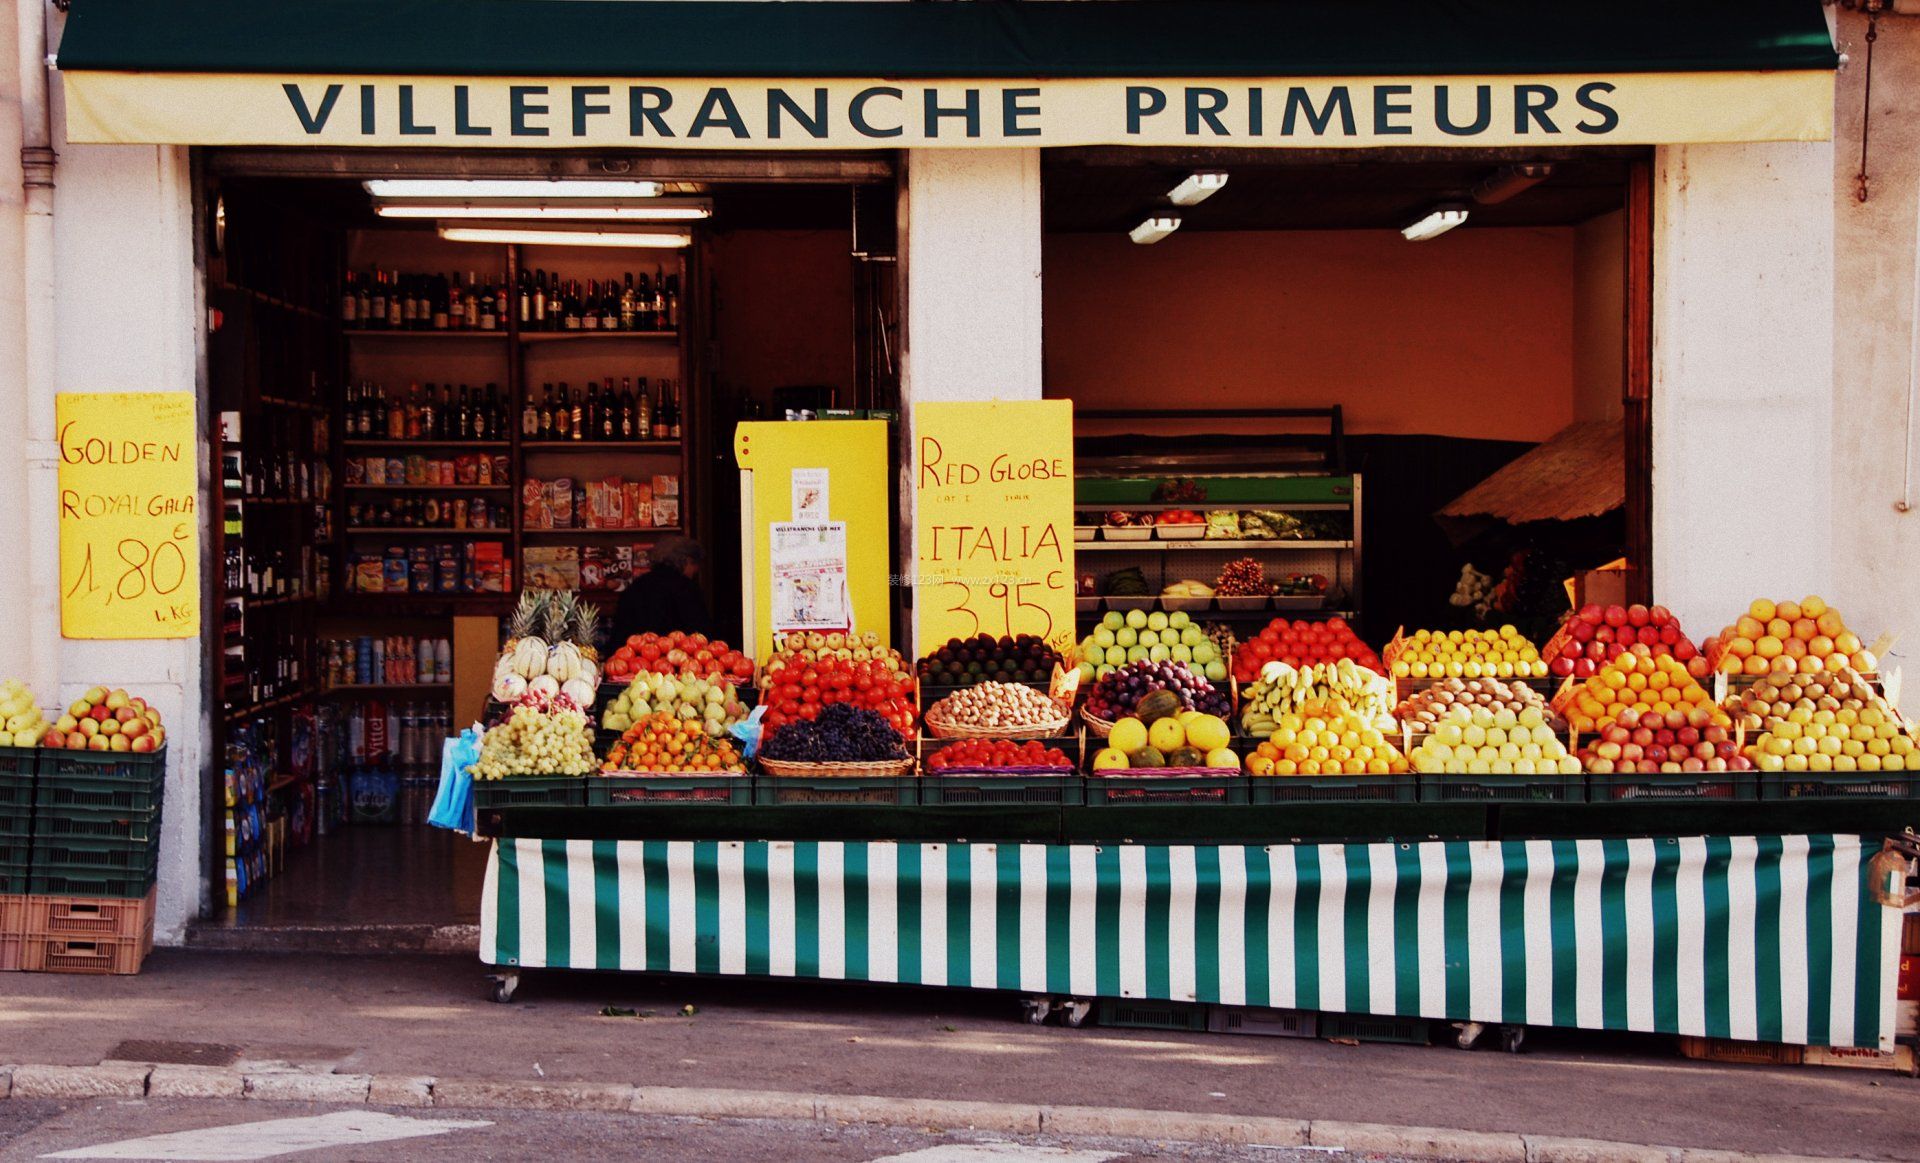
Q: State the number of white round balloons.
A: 0